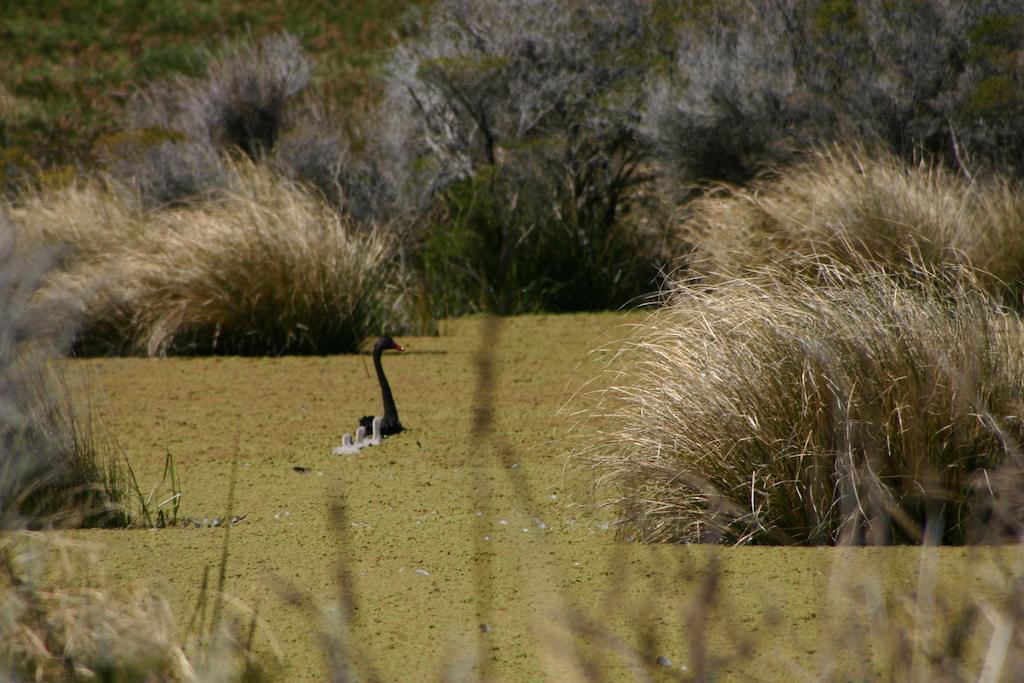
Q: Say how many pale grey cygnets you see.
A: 3